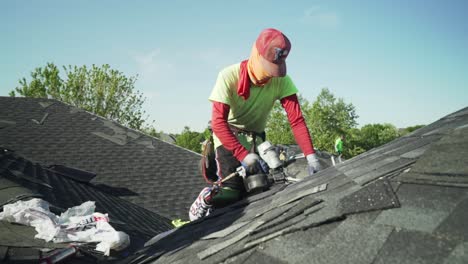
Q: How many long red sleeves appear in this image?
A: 2